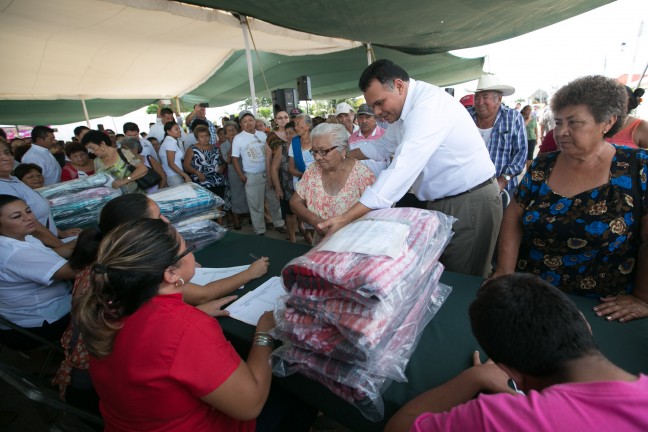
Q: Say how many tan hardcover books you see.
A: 0